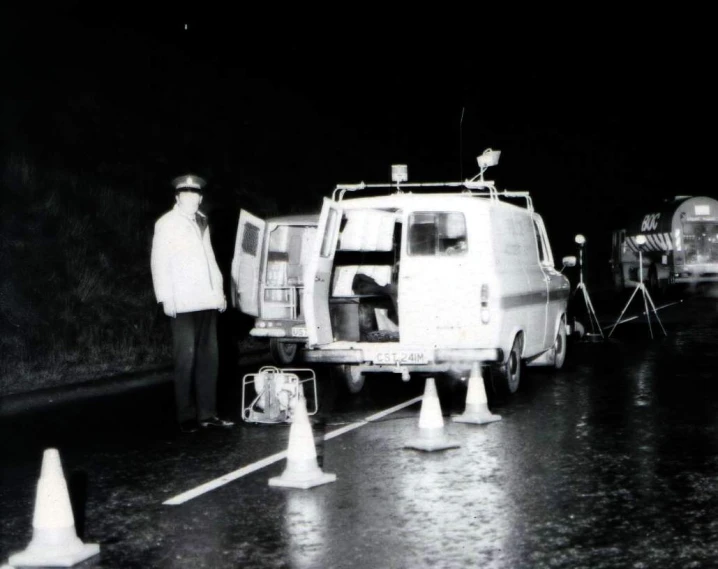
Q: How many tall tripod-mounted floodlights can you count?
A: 2